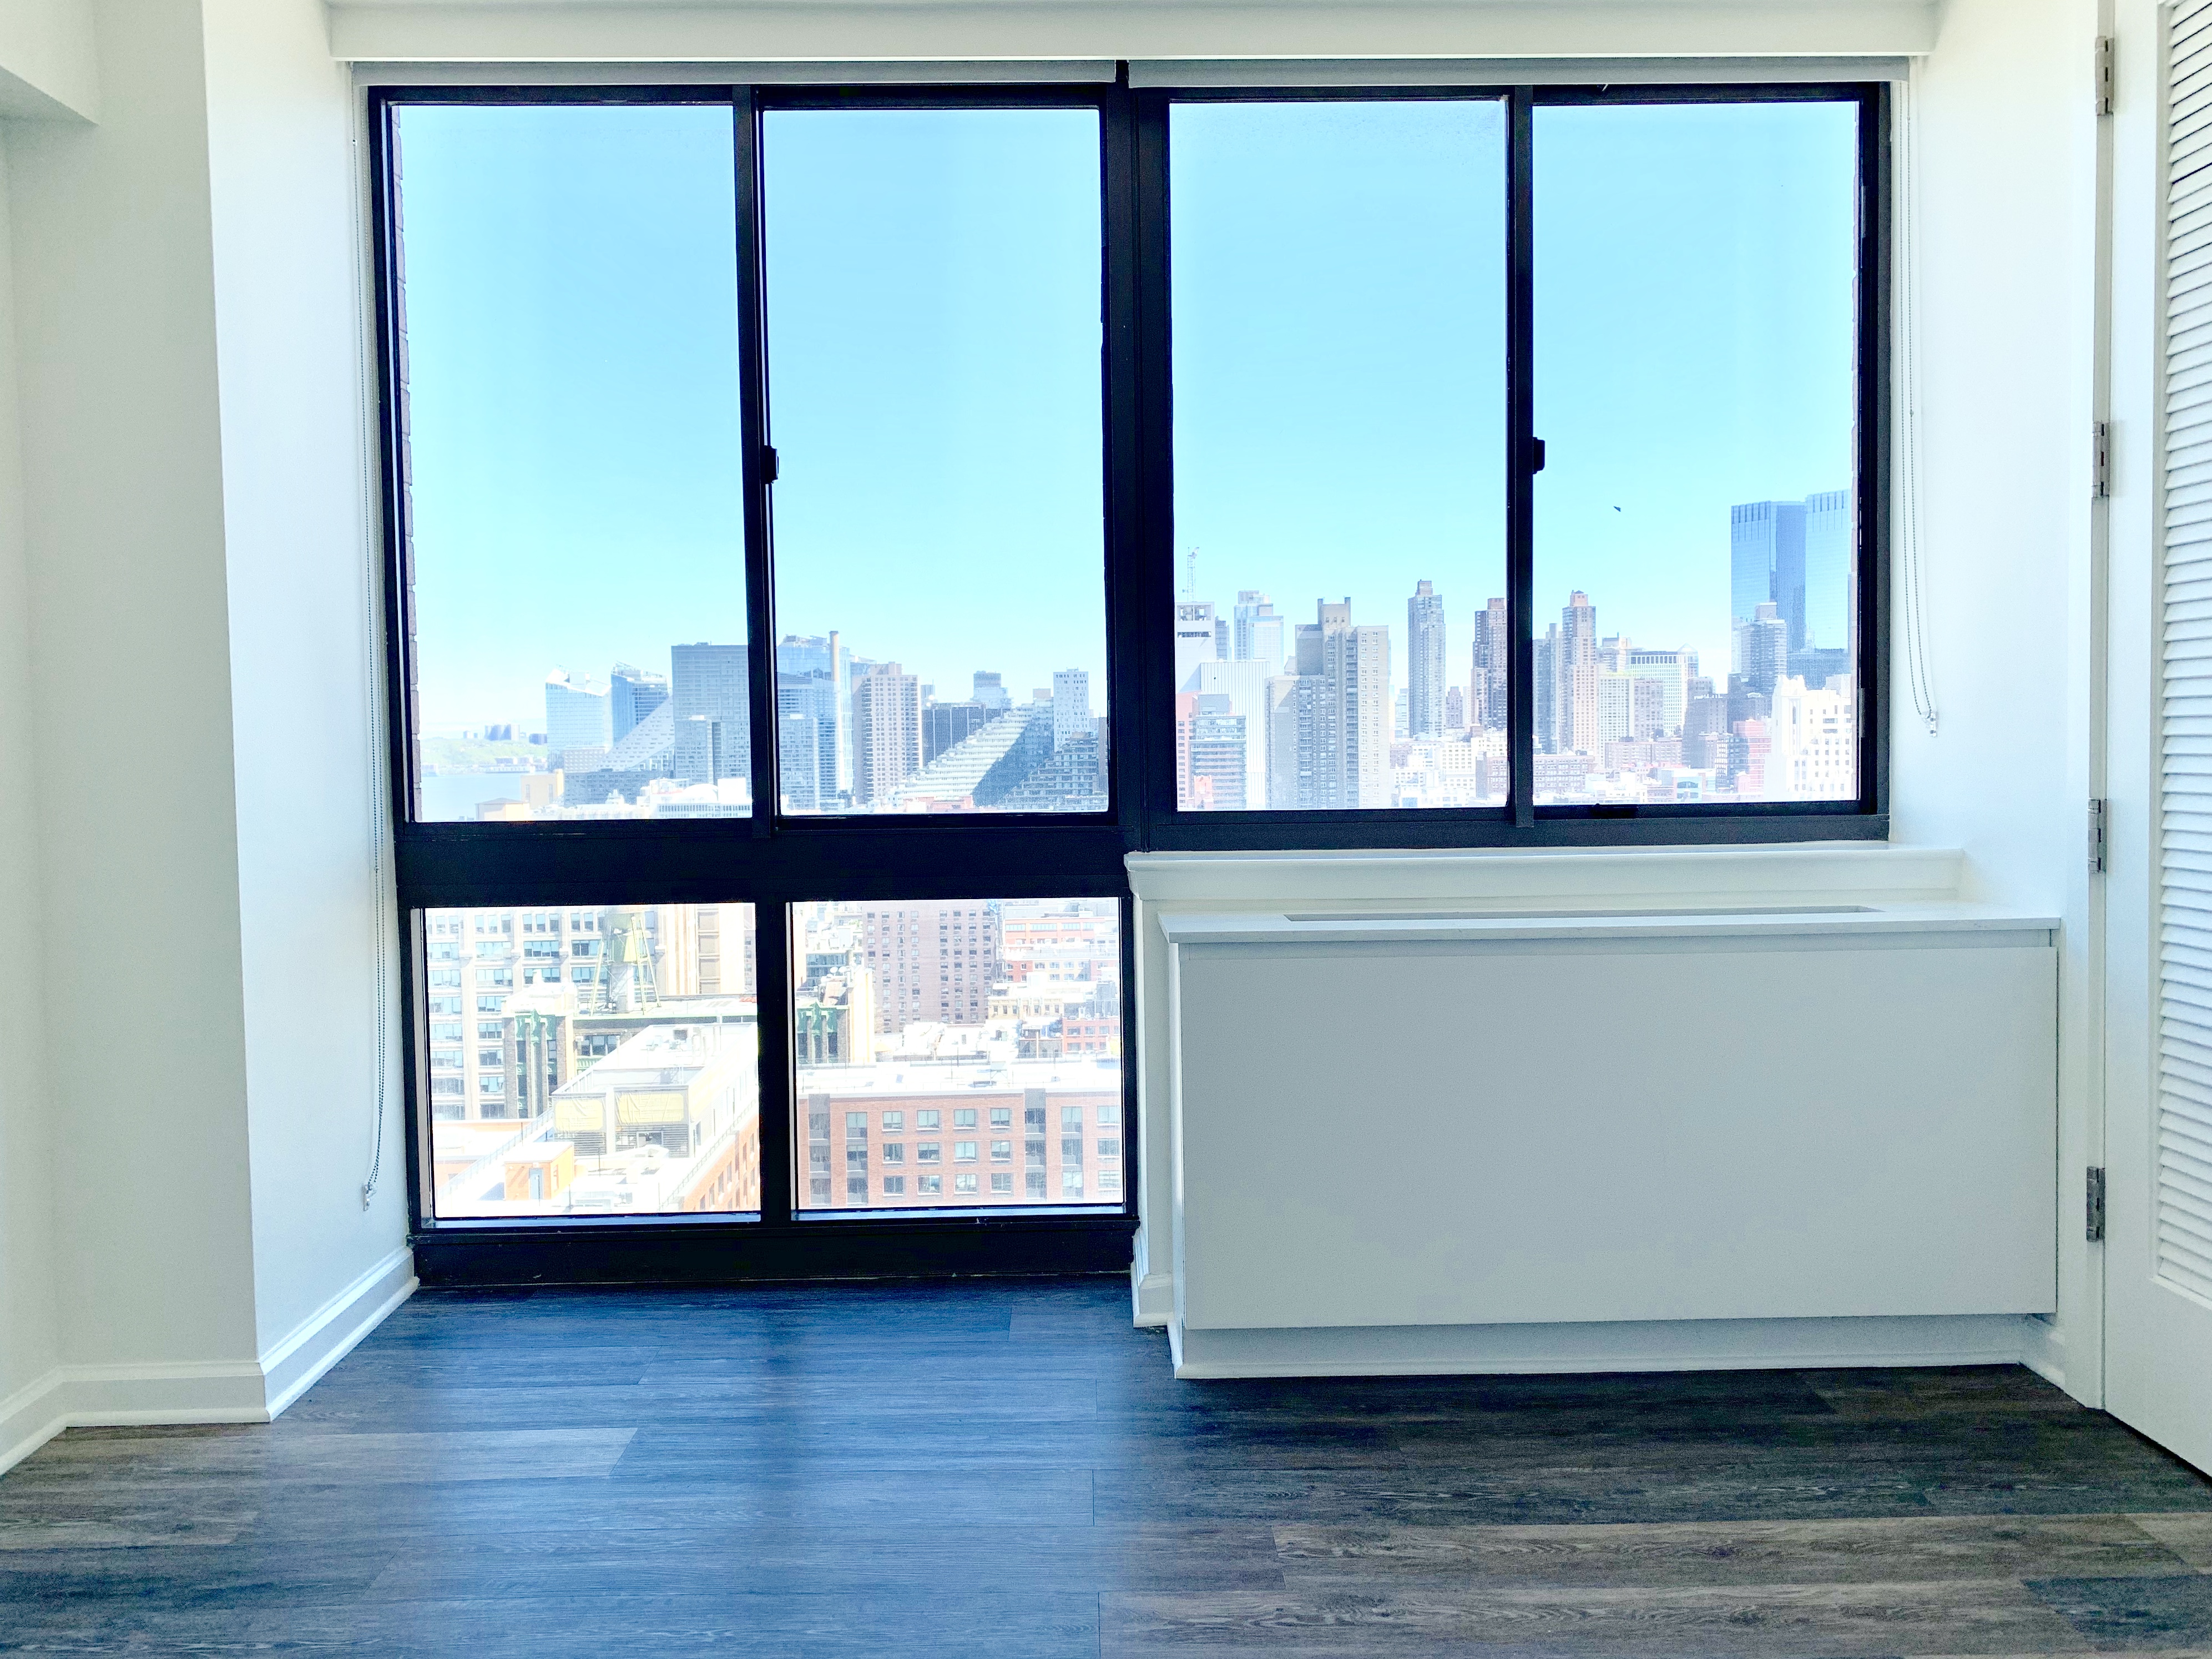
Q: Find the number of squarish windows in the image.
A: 2